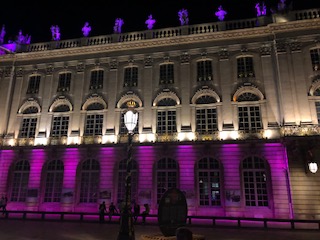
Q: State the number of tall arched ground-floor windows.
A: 7